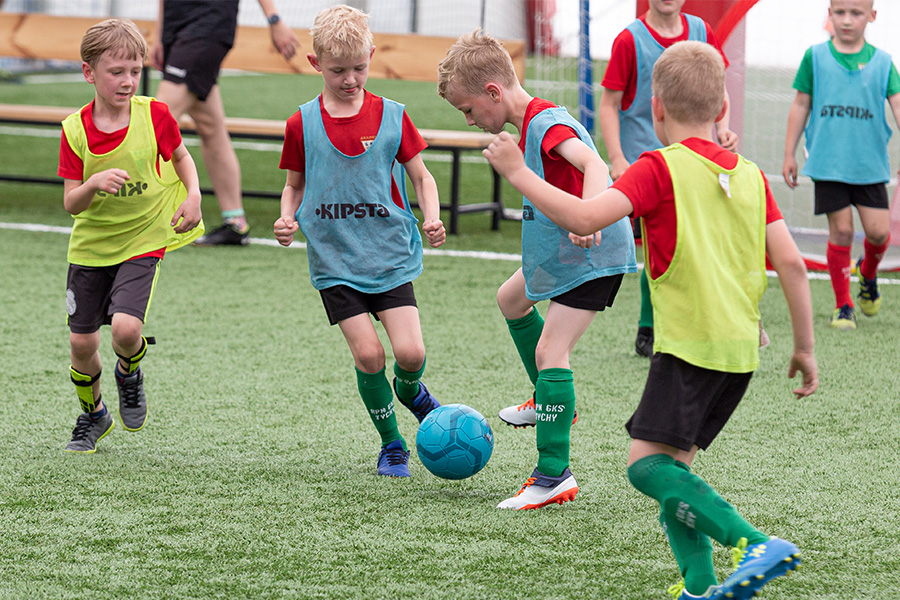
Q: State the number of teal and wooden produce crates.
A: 0